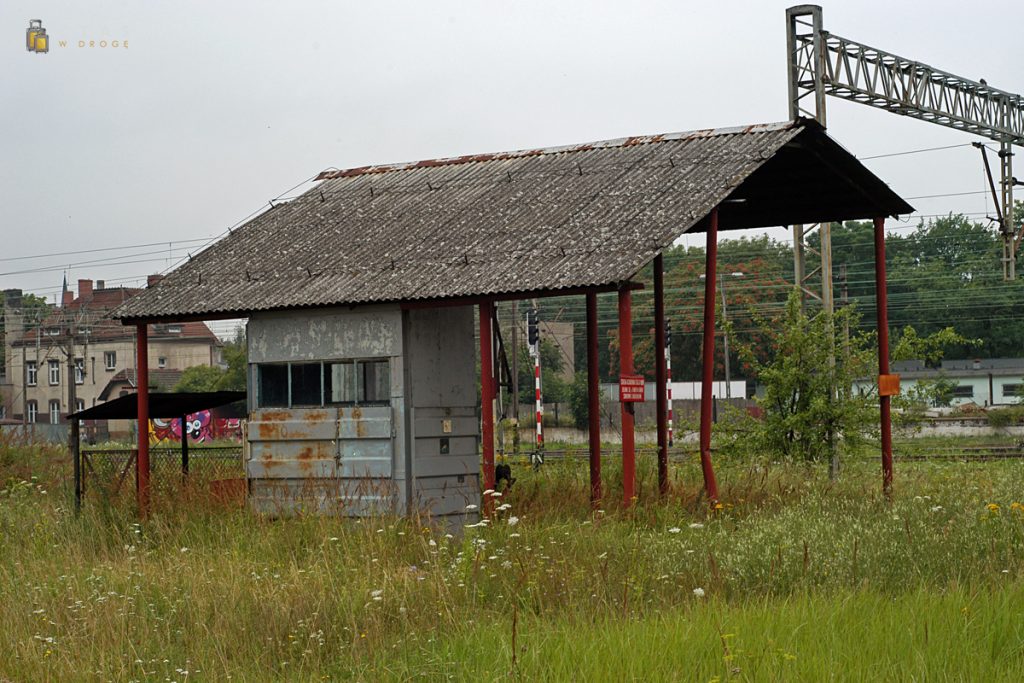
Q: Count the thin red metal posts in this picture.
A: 7